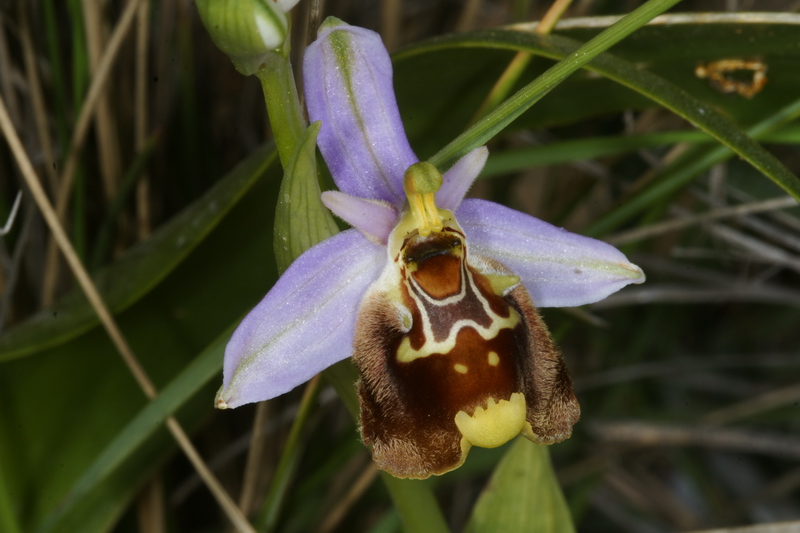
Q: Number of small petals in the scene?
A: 2